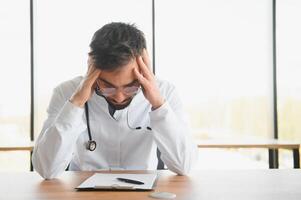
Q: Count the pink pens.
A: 0